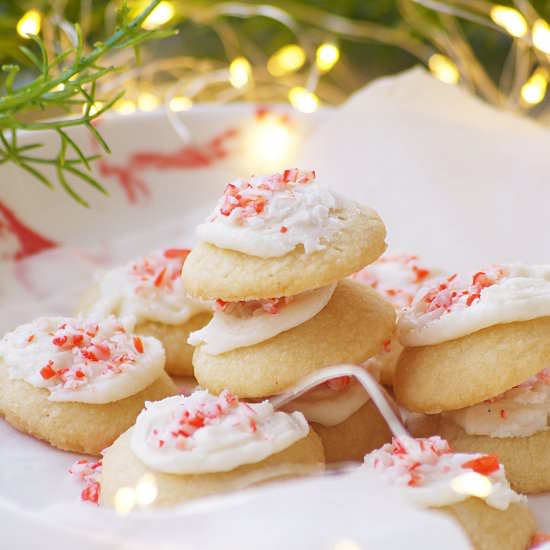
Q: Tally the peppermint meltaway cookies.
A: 10